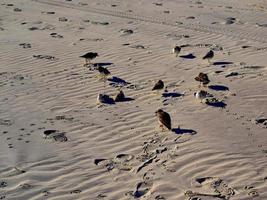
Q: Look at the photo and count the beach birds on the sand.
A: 10